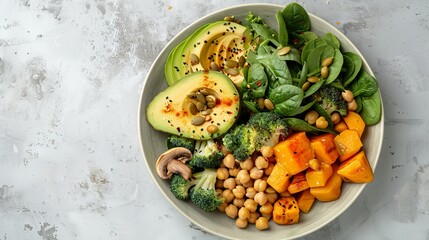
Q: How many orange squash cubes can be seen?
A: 11